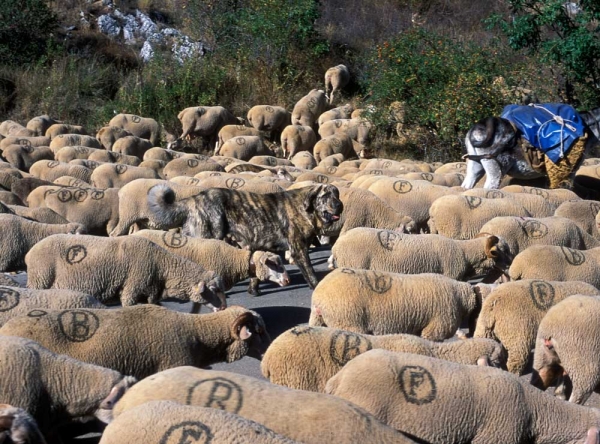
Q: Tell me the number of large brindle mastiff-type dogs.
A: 1